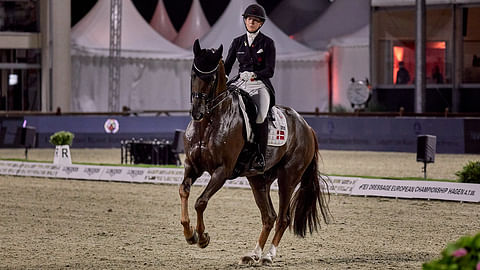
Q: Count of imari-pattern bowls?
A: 0